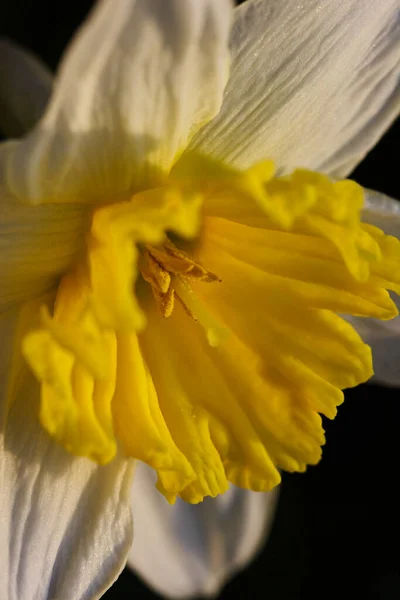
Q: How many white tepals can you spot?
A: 6